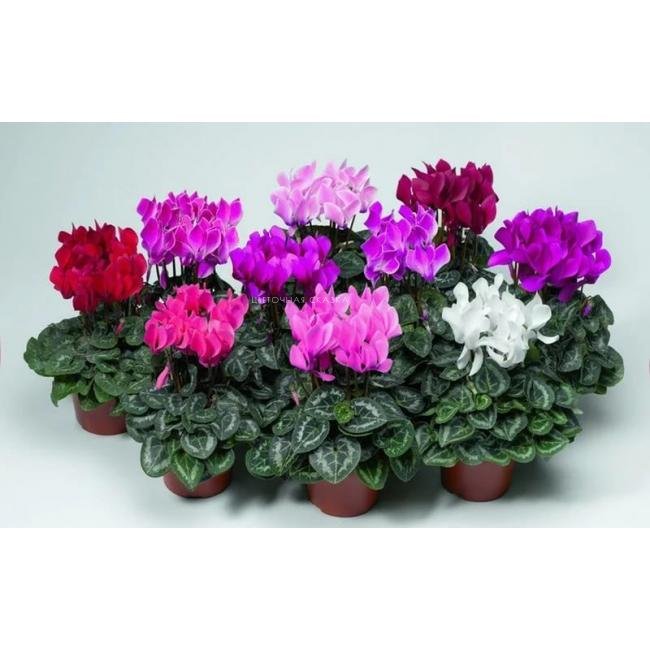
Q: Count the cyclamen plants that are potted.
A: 10